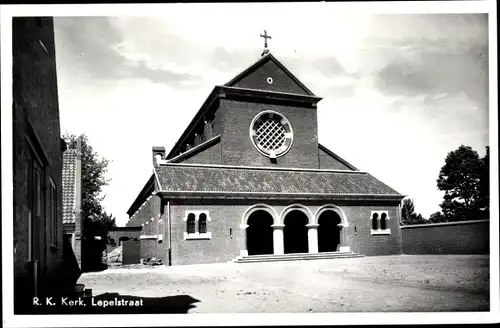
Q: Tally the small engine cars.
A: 0